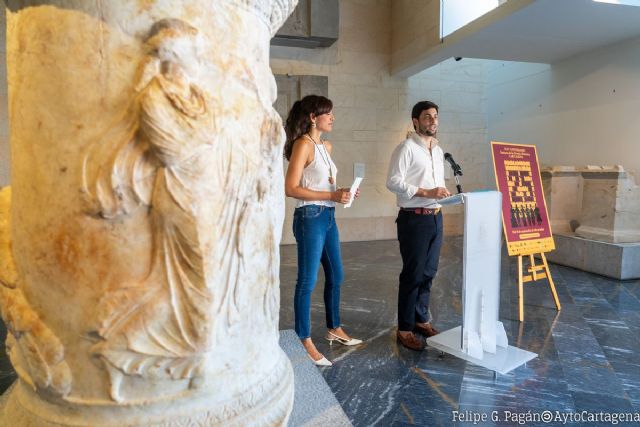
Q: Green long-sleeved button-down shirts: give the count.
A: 0